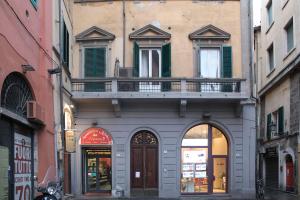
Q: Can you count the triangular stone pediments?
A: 3